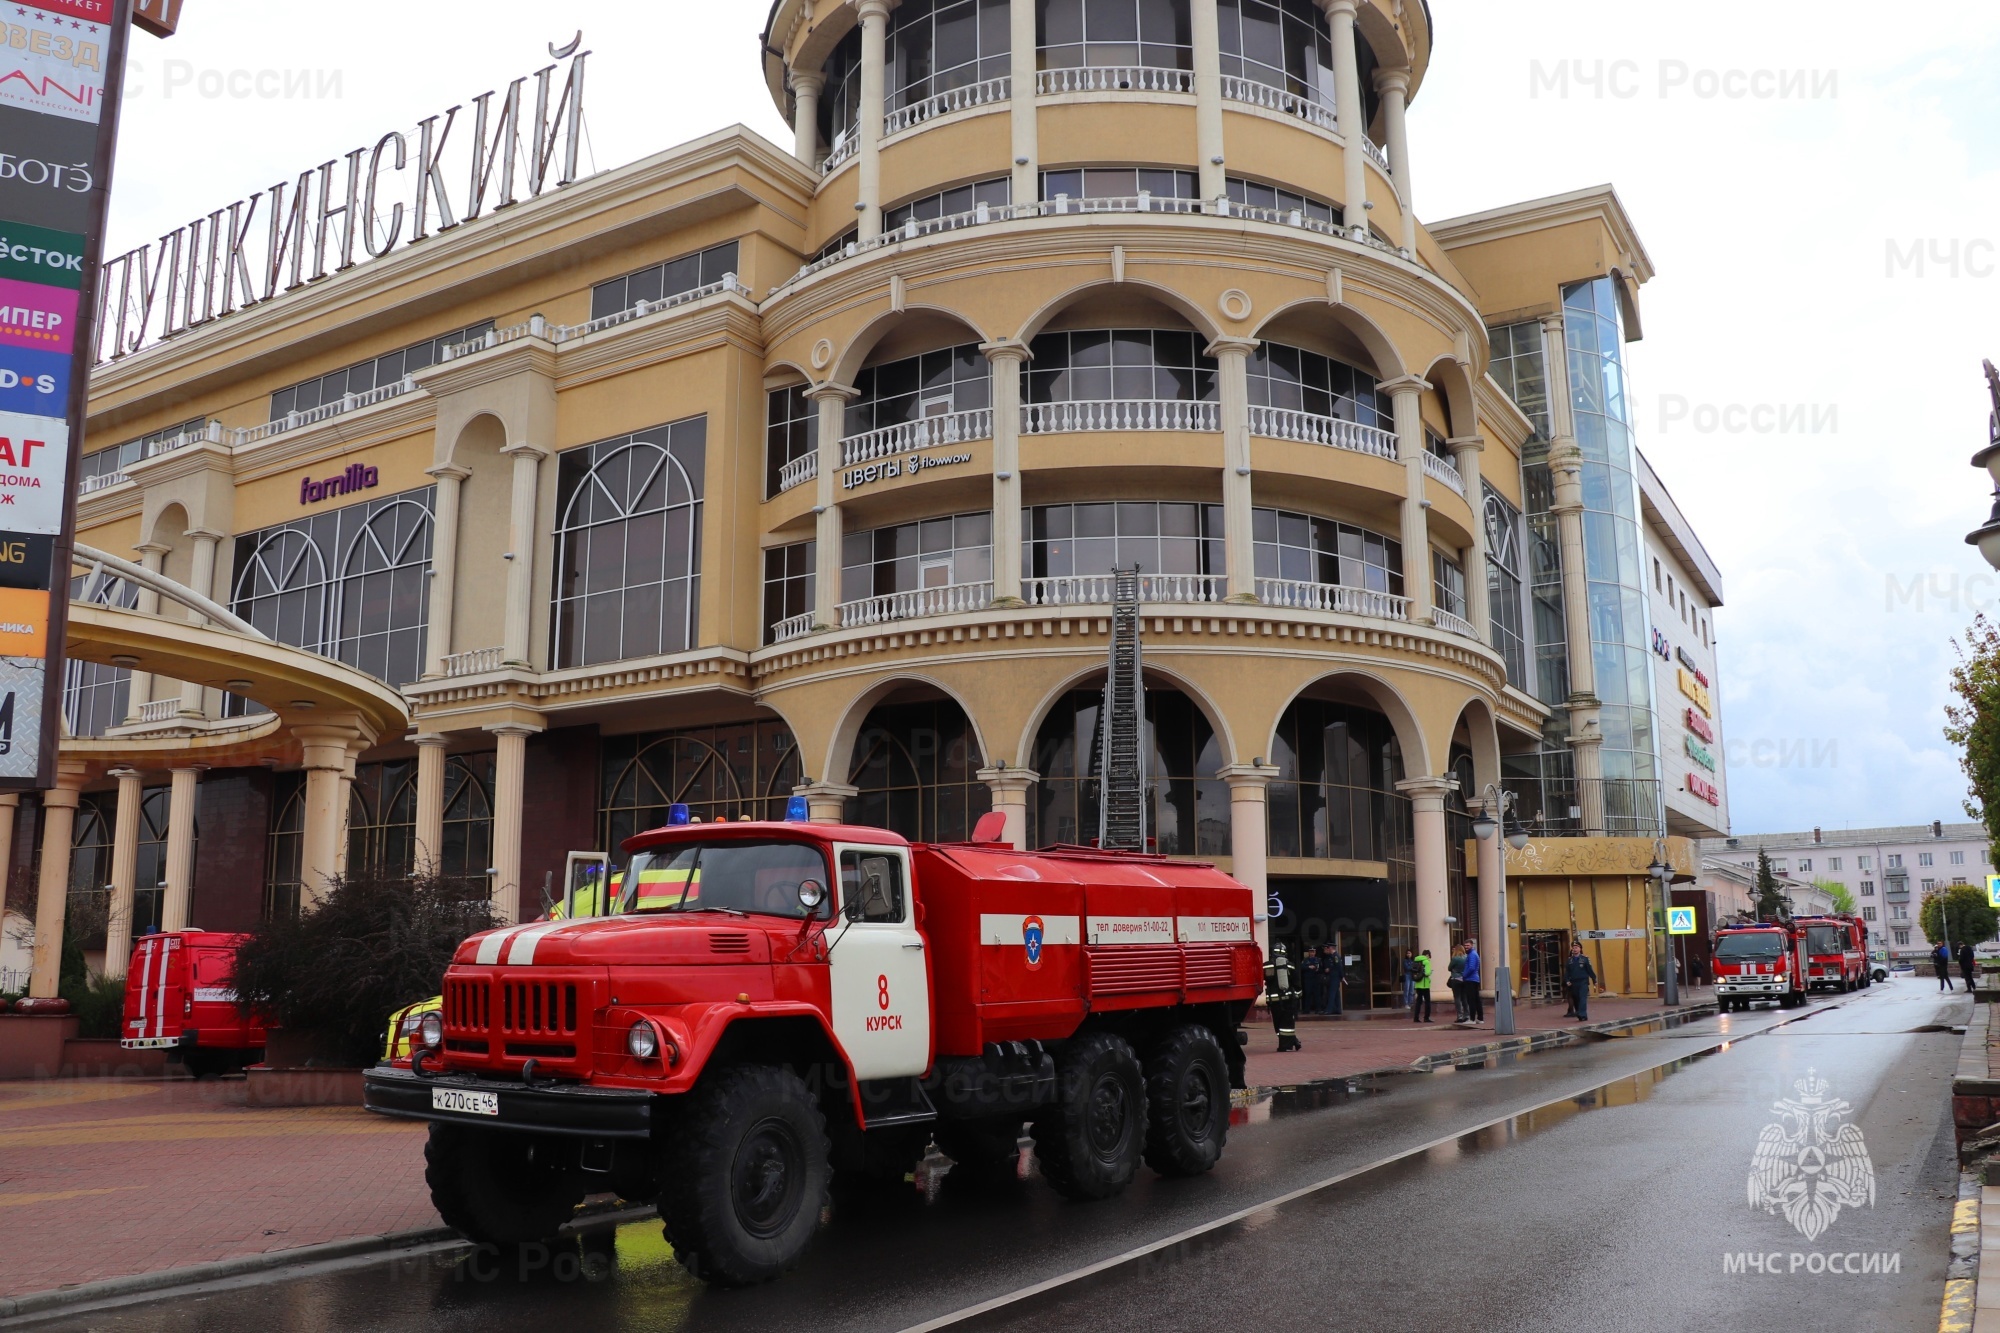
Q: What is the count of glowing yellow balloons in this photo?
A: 0